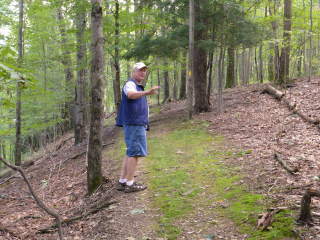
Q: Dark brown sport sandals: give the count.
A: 2